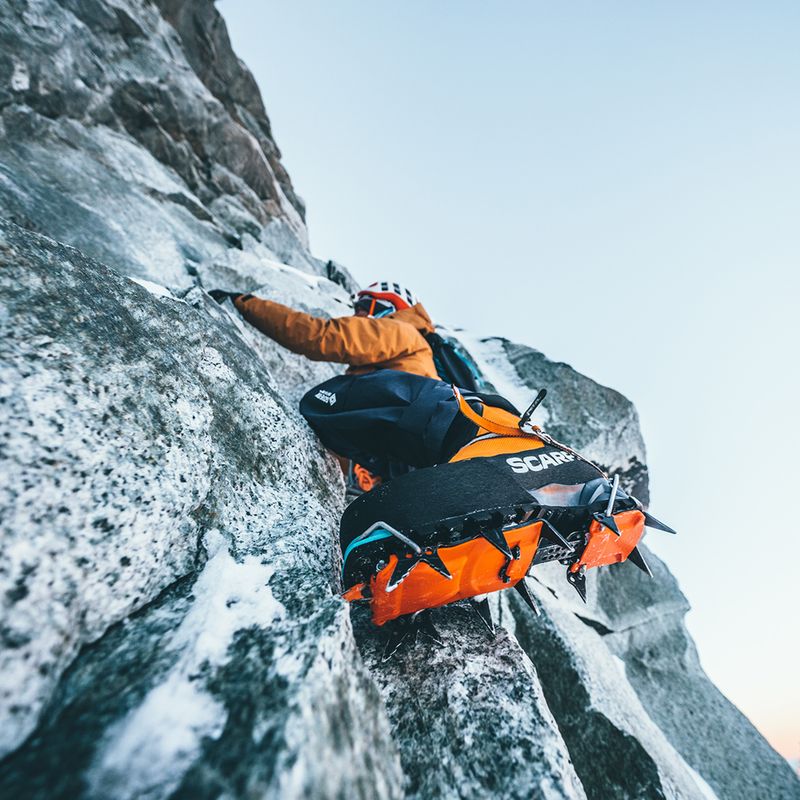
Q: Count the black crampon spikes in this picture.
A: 12